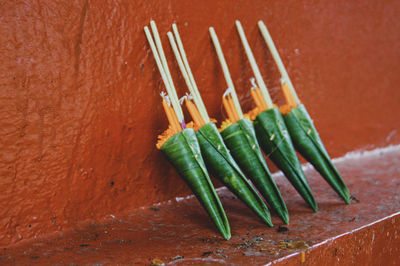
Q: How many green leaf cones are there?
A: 5